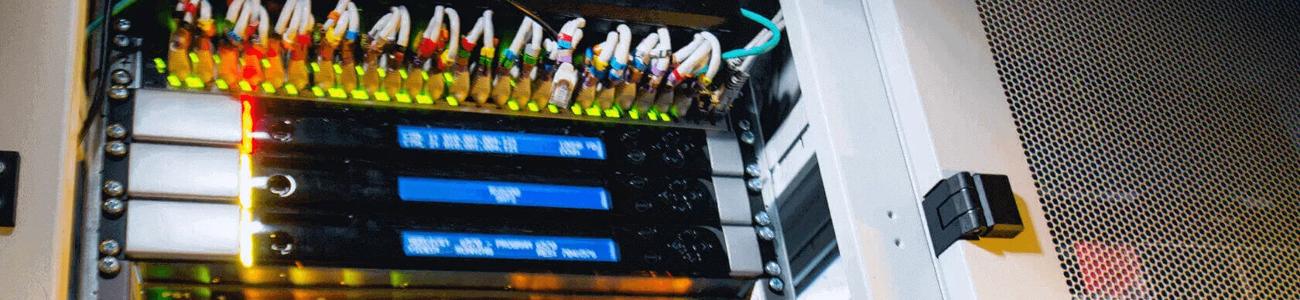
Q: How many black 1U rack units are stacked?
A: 3